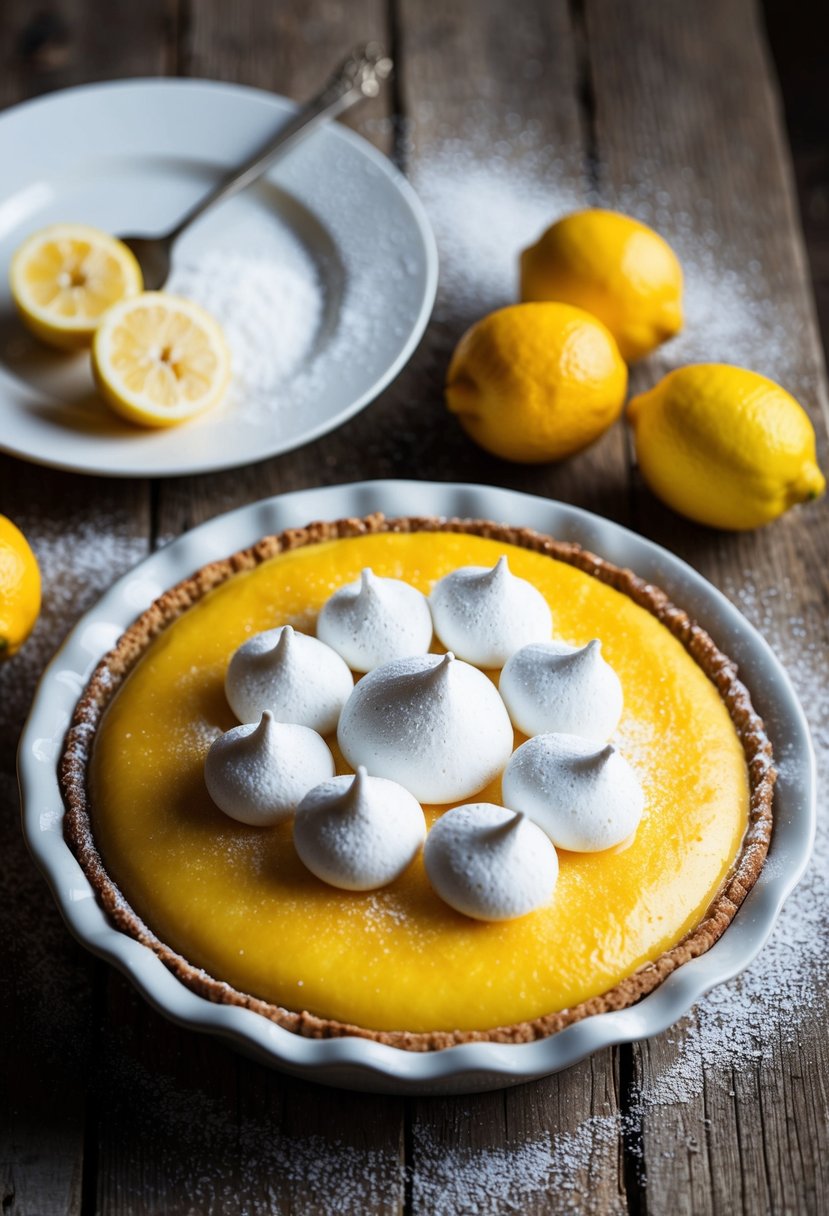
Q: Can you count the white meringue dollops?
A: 9